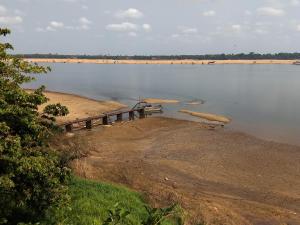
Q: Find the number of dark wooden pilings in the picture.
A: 6